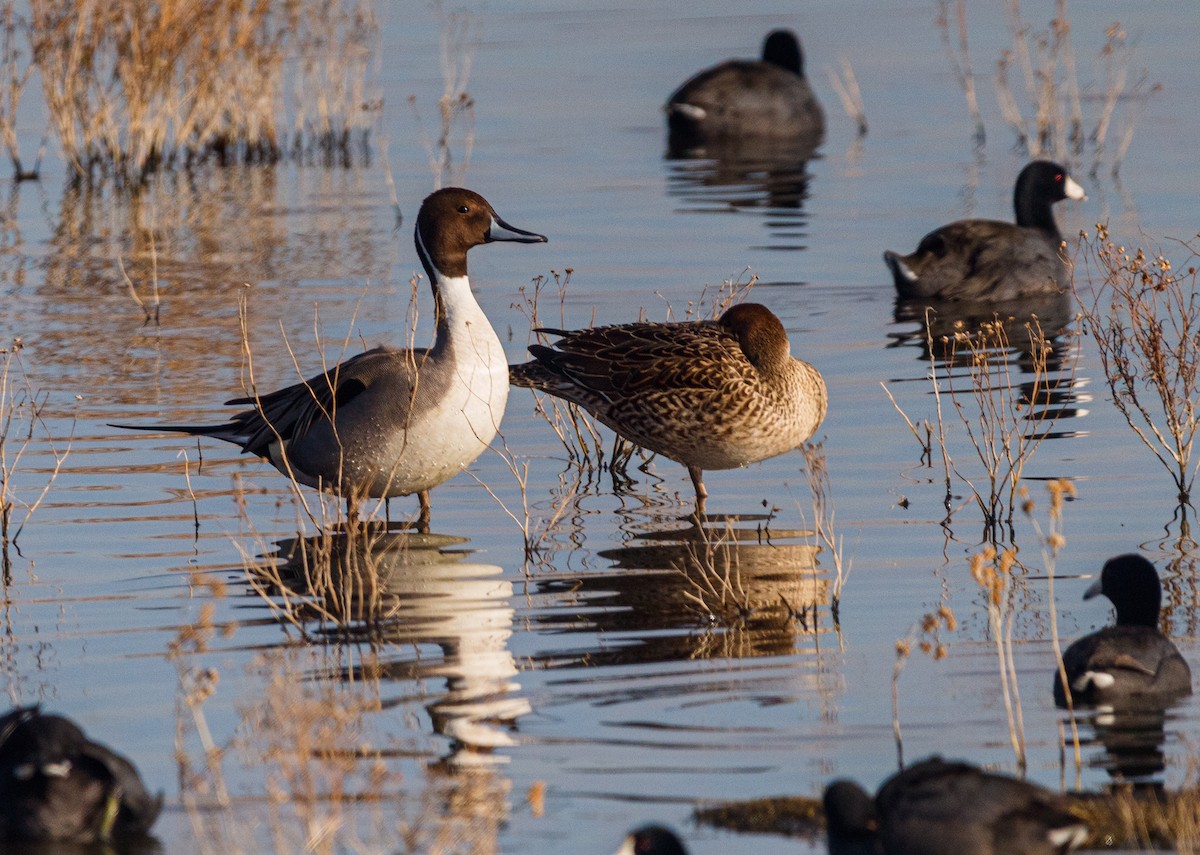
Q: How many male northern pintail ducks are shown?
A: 1